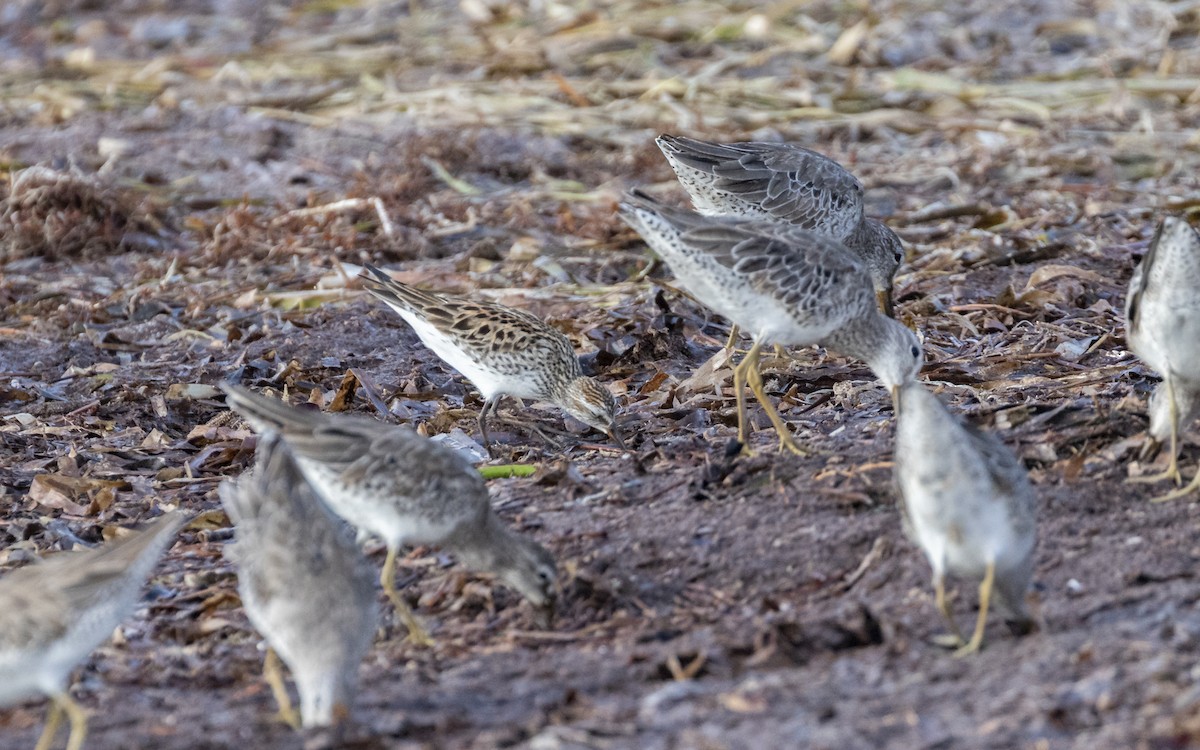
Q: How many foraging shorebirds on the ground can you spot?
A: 8